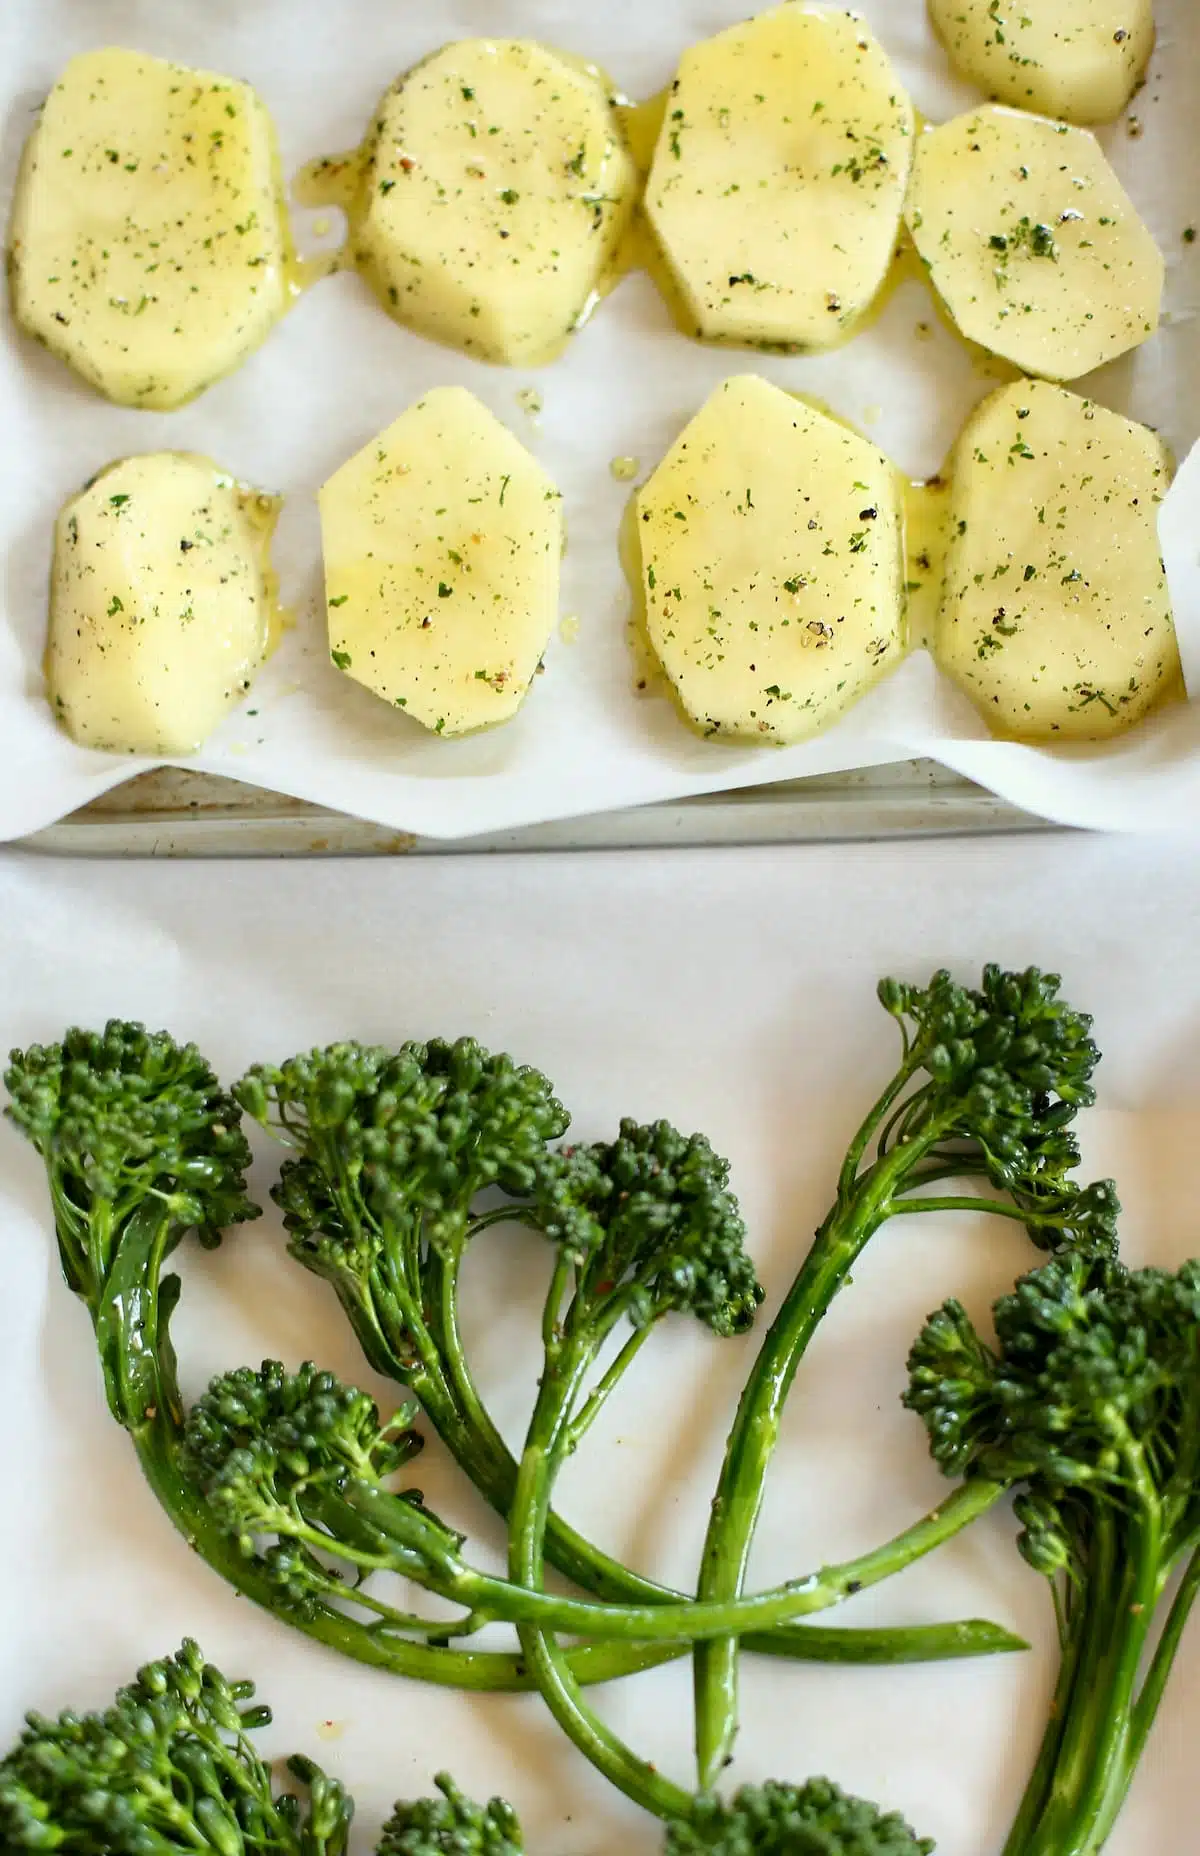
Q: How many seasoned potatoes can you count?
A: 9